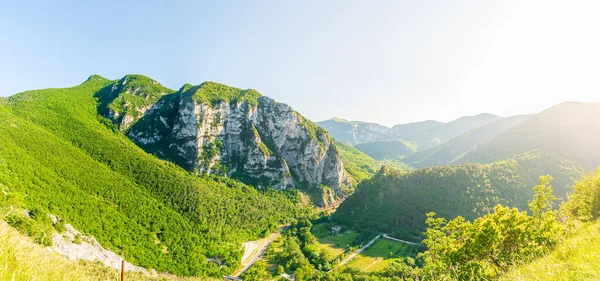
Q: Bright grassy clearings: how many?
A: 2